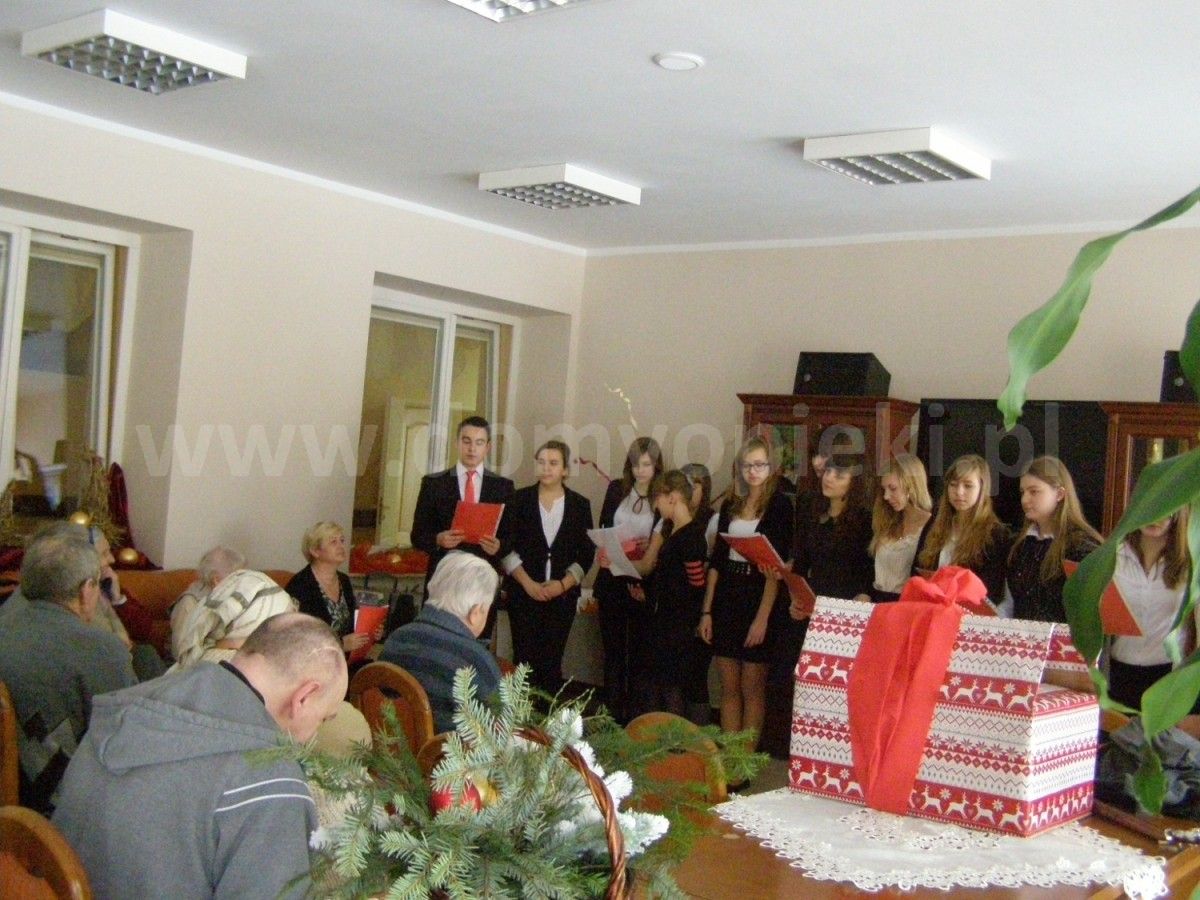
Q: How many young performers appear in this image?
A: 12